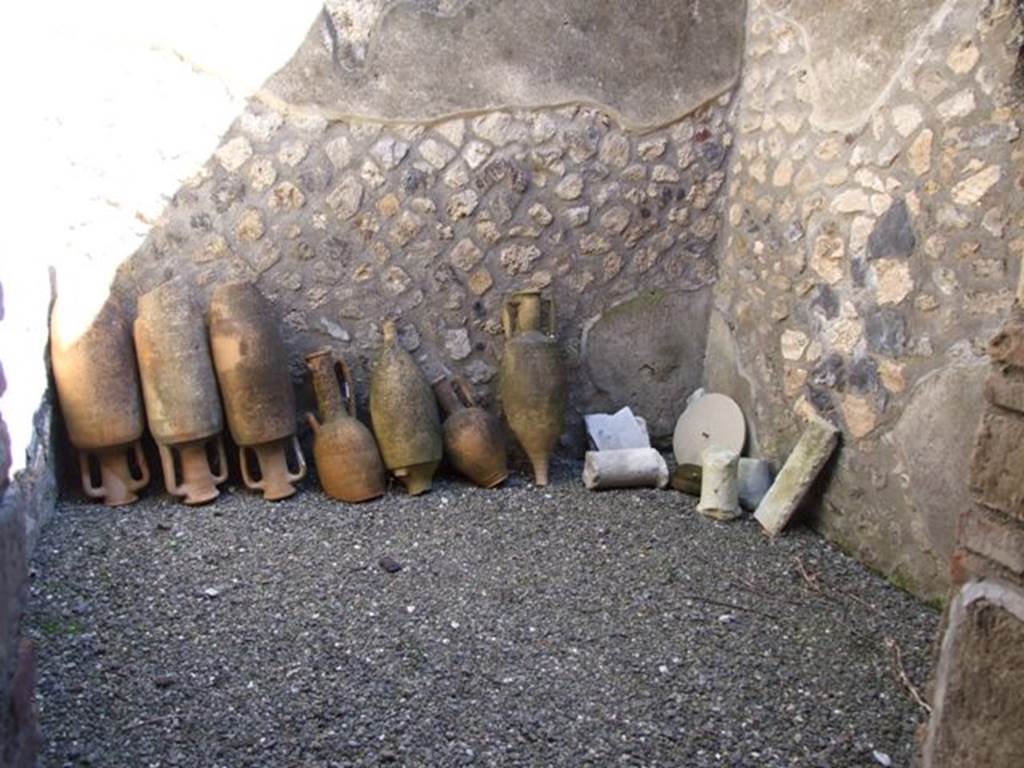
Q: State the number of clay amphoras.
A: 7